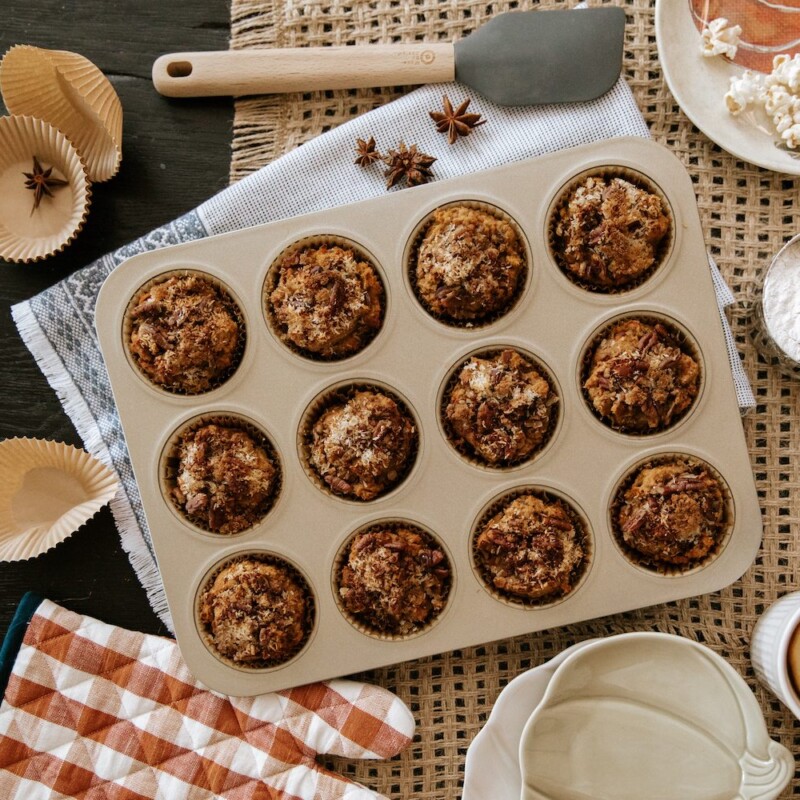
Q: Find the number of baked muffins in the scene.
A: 12